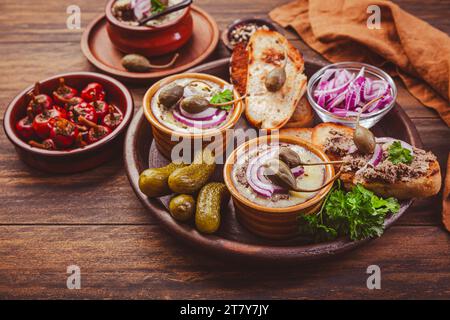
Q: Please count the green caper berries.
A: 7